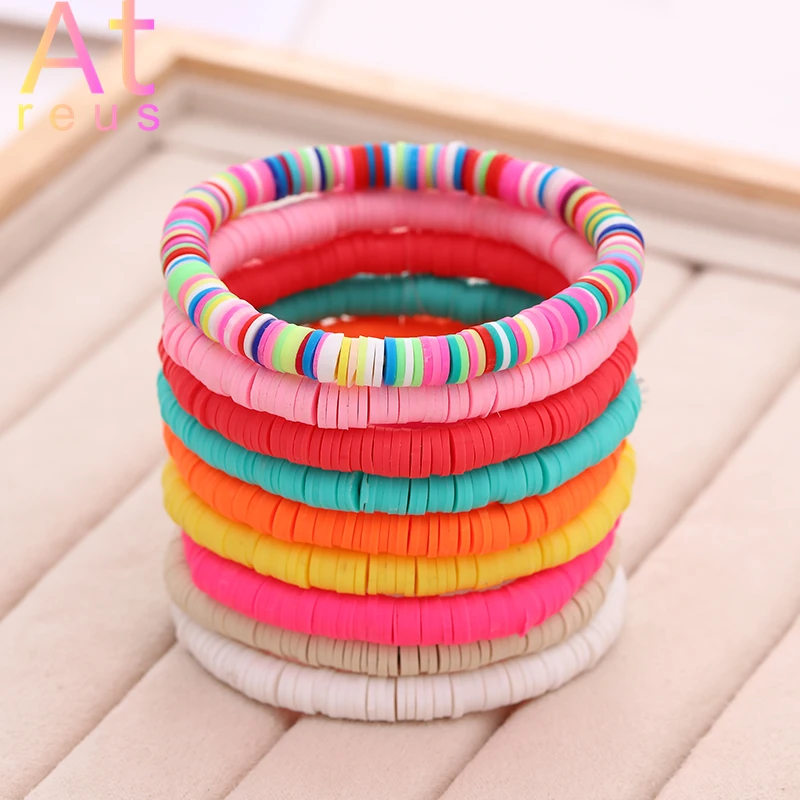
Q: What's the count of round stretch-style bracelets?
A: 9